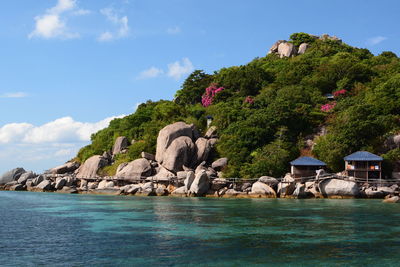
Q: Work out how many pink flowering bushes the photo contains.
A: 4